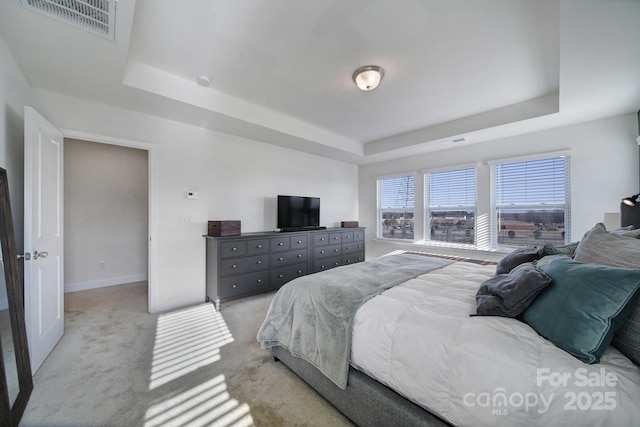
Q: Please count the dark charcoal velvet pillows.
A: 2